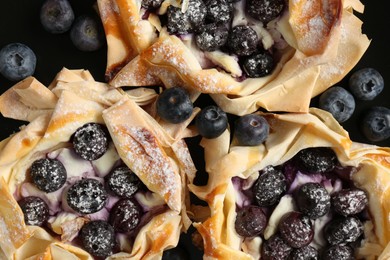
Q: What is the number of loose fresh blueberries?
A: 9